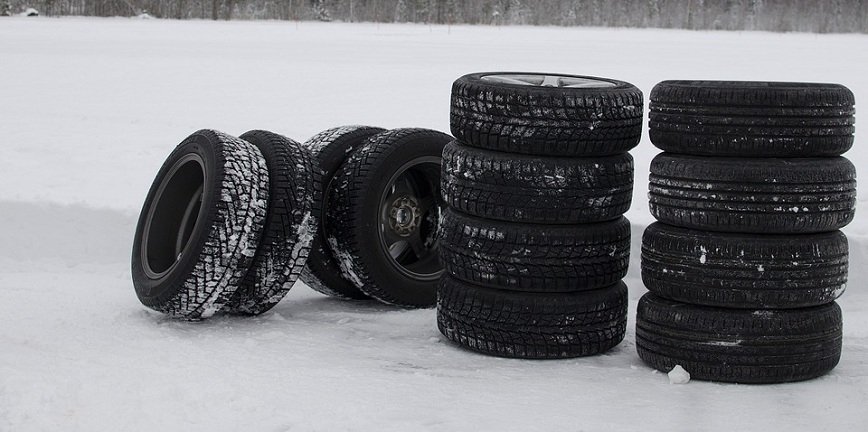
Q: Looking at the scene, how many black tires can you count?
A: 12